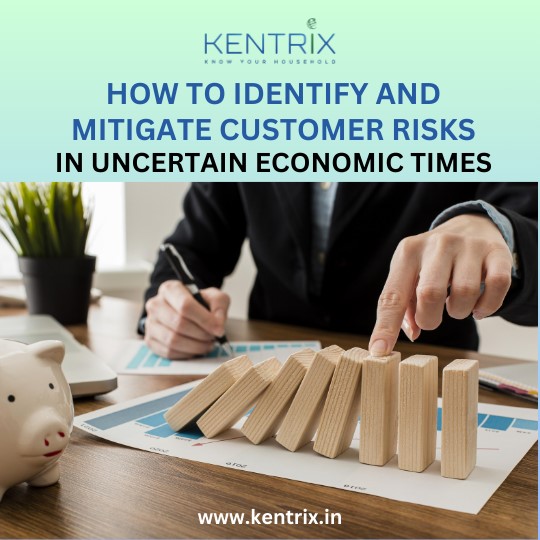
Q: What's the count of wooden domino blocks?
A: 8